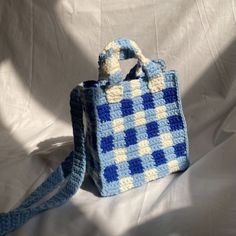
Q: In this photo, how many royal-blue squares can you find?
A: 12